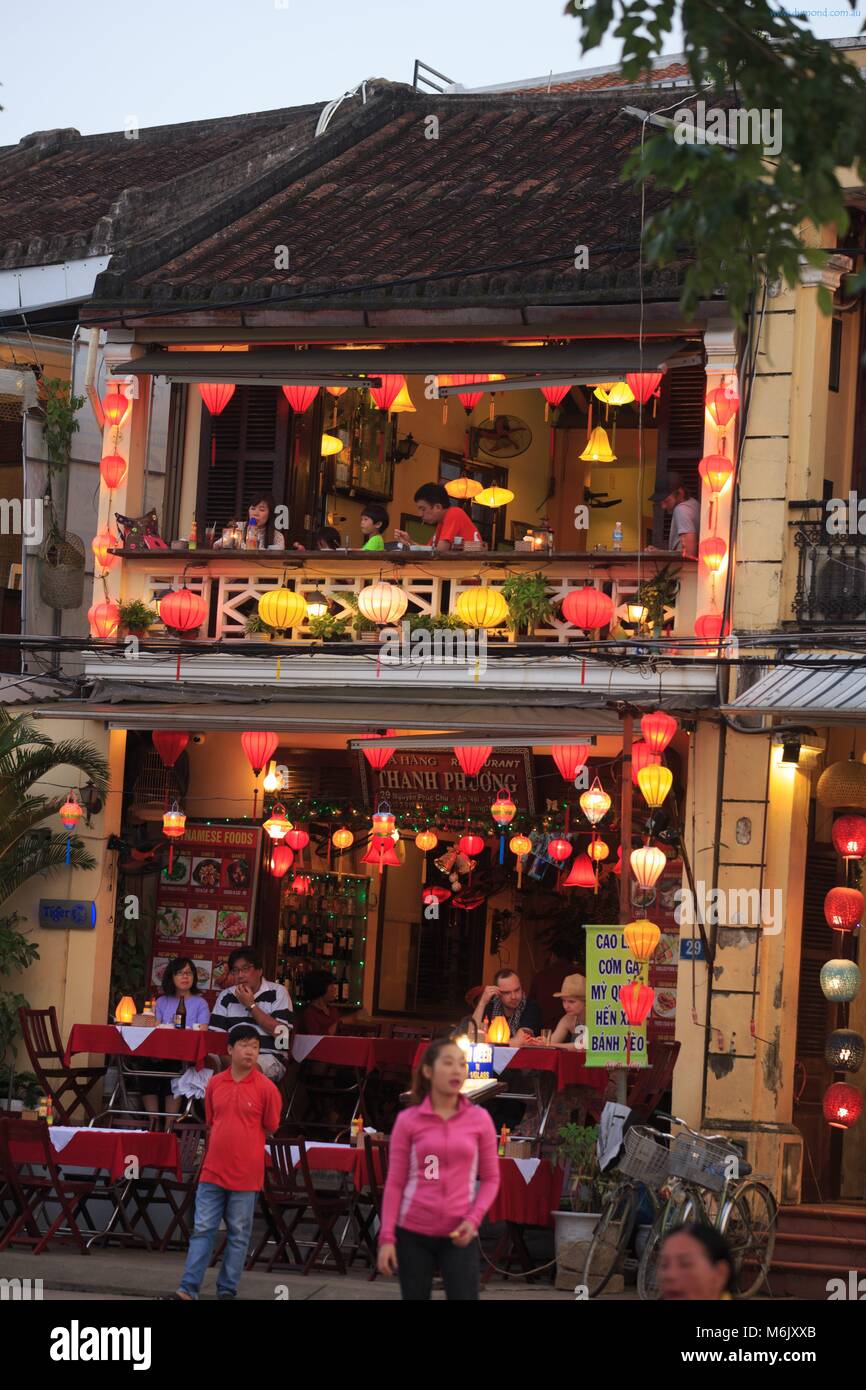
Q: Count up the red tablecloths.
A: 6